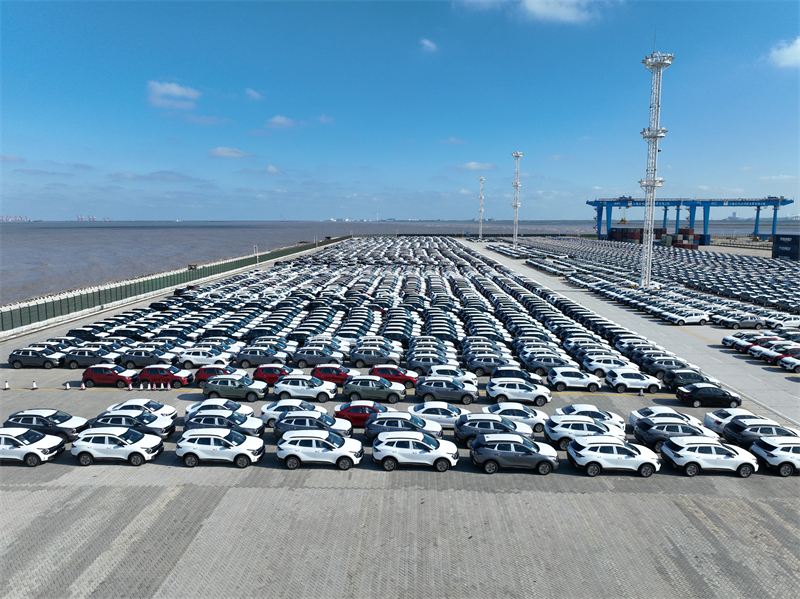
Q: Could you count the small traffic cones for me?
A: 11